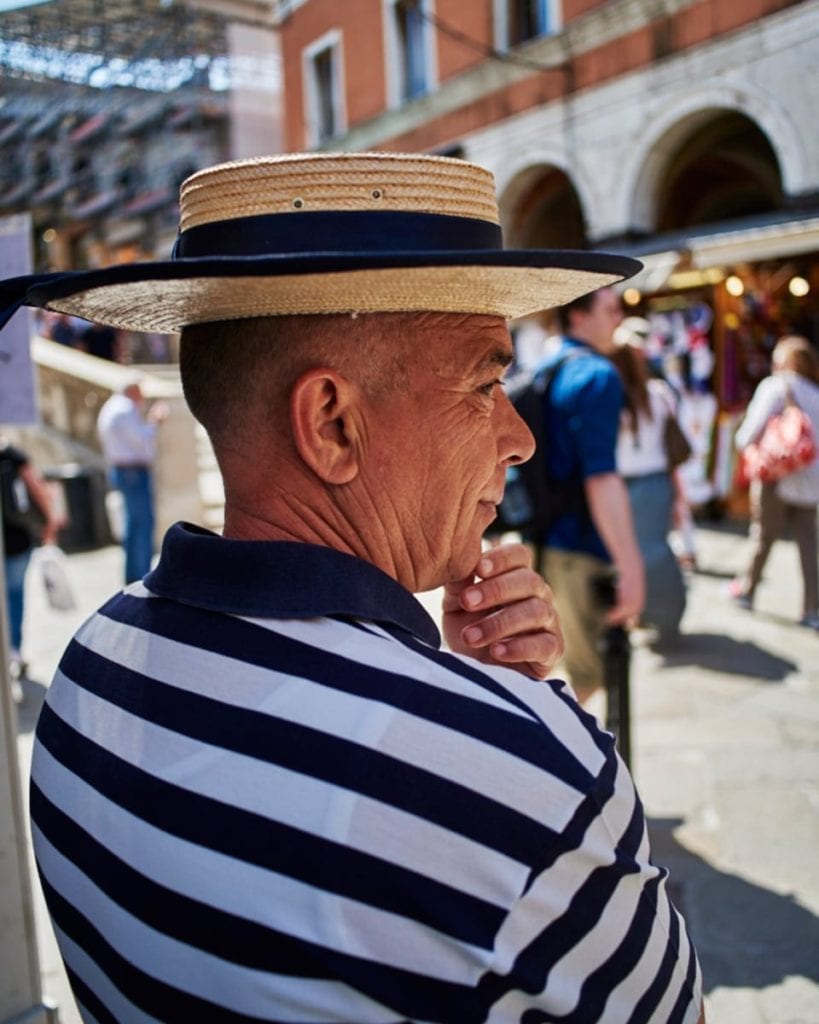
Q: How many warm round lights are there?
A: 3